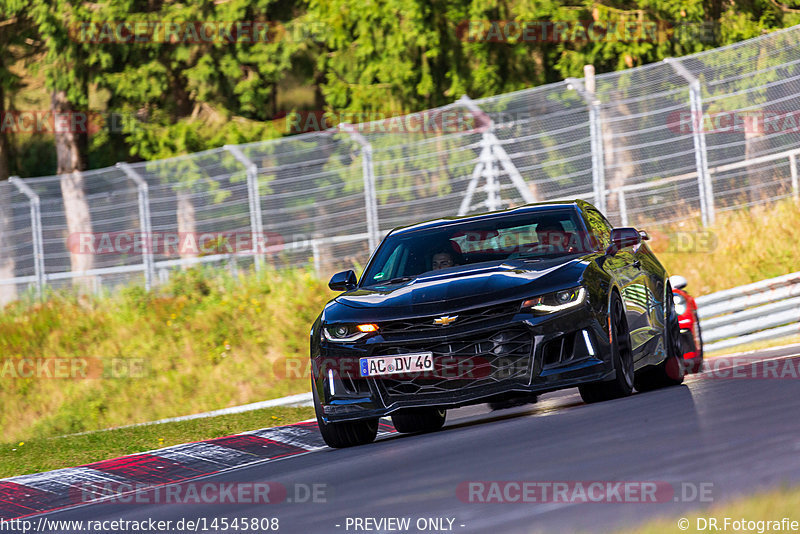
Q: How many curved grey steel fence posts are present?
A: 7